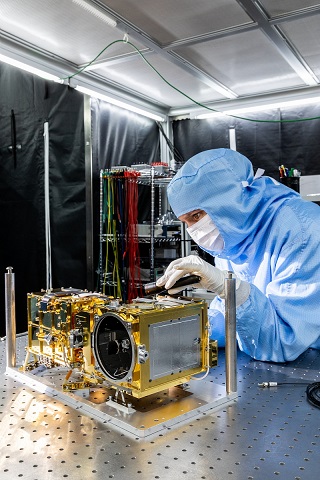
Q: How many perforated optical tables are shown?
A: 1